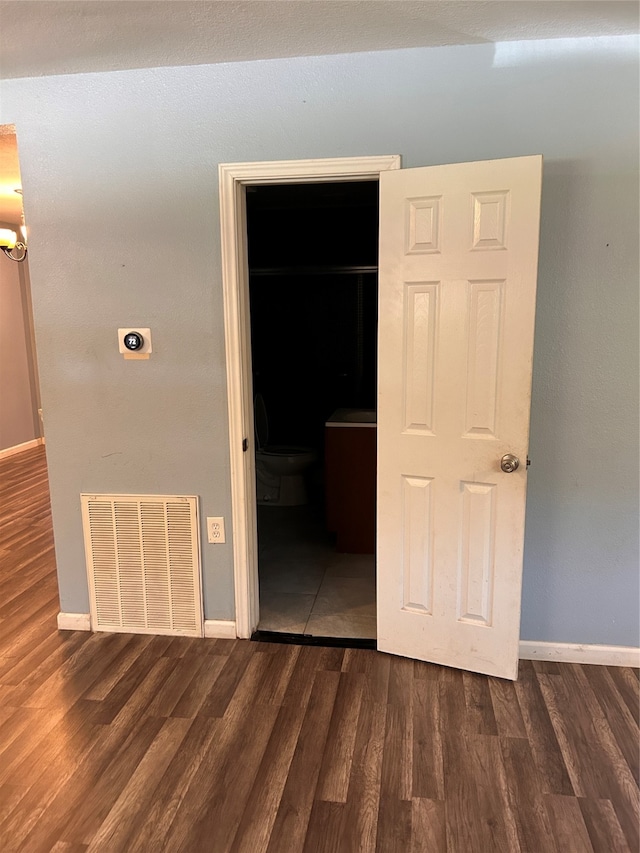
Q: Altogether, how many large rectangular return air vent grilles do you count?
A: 1